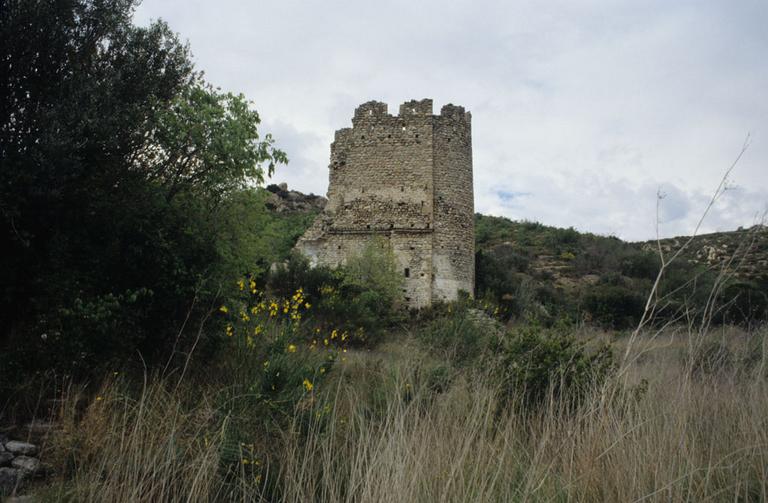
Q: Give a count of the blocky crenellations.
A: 3